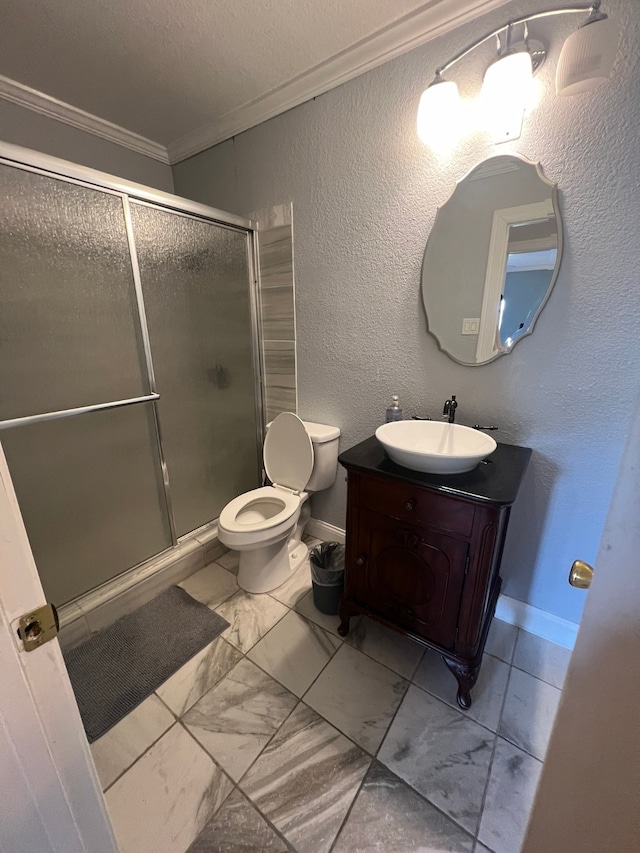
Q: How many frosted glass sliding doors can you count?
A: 2